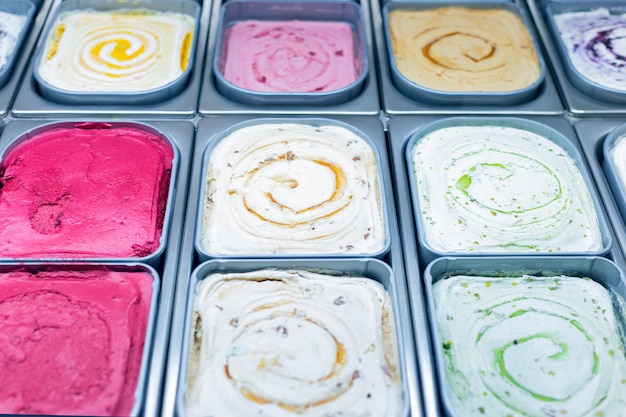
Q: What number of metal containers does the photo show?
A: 12